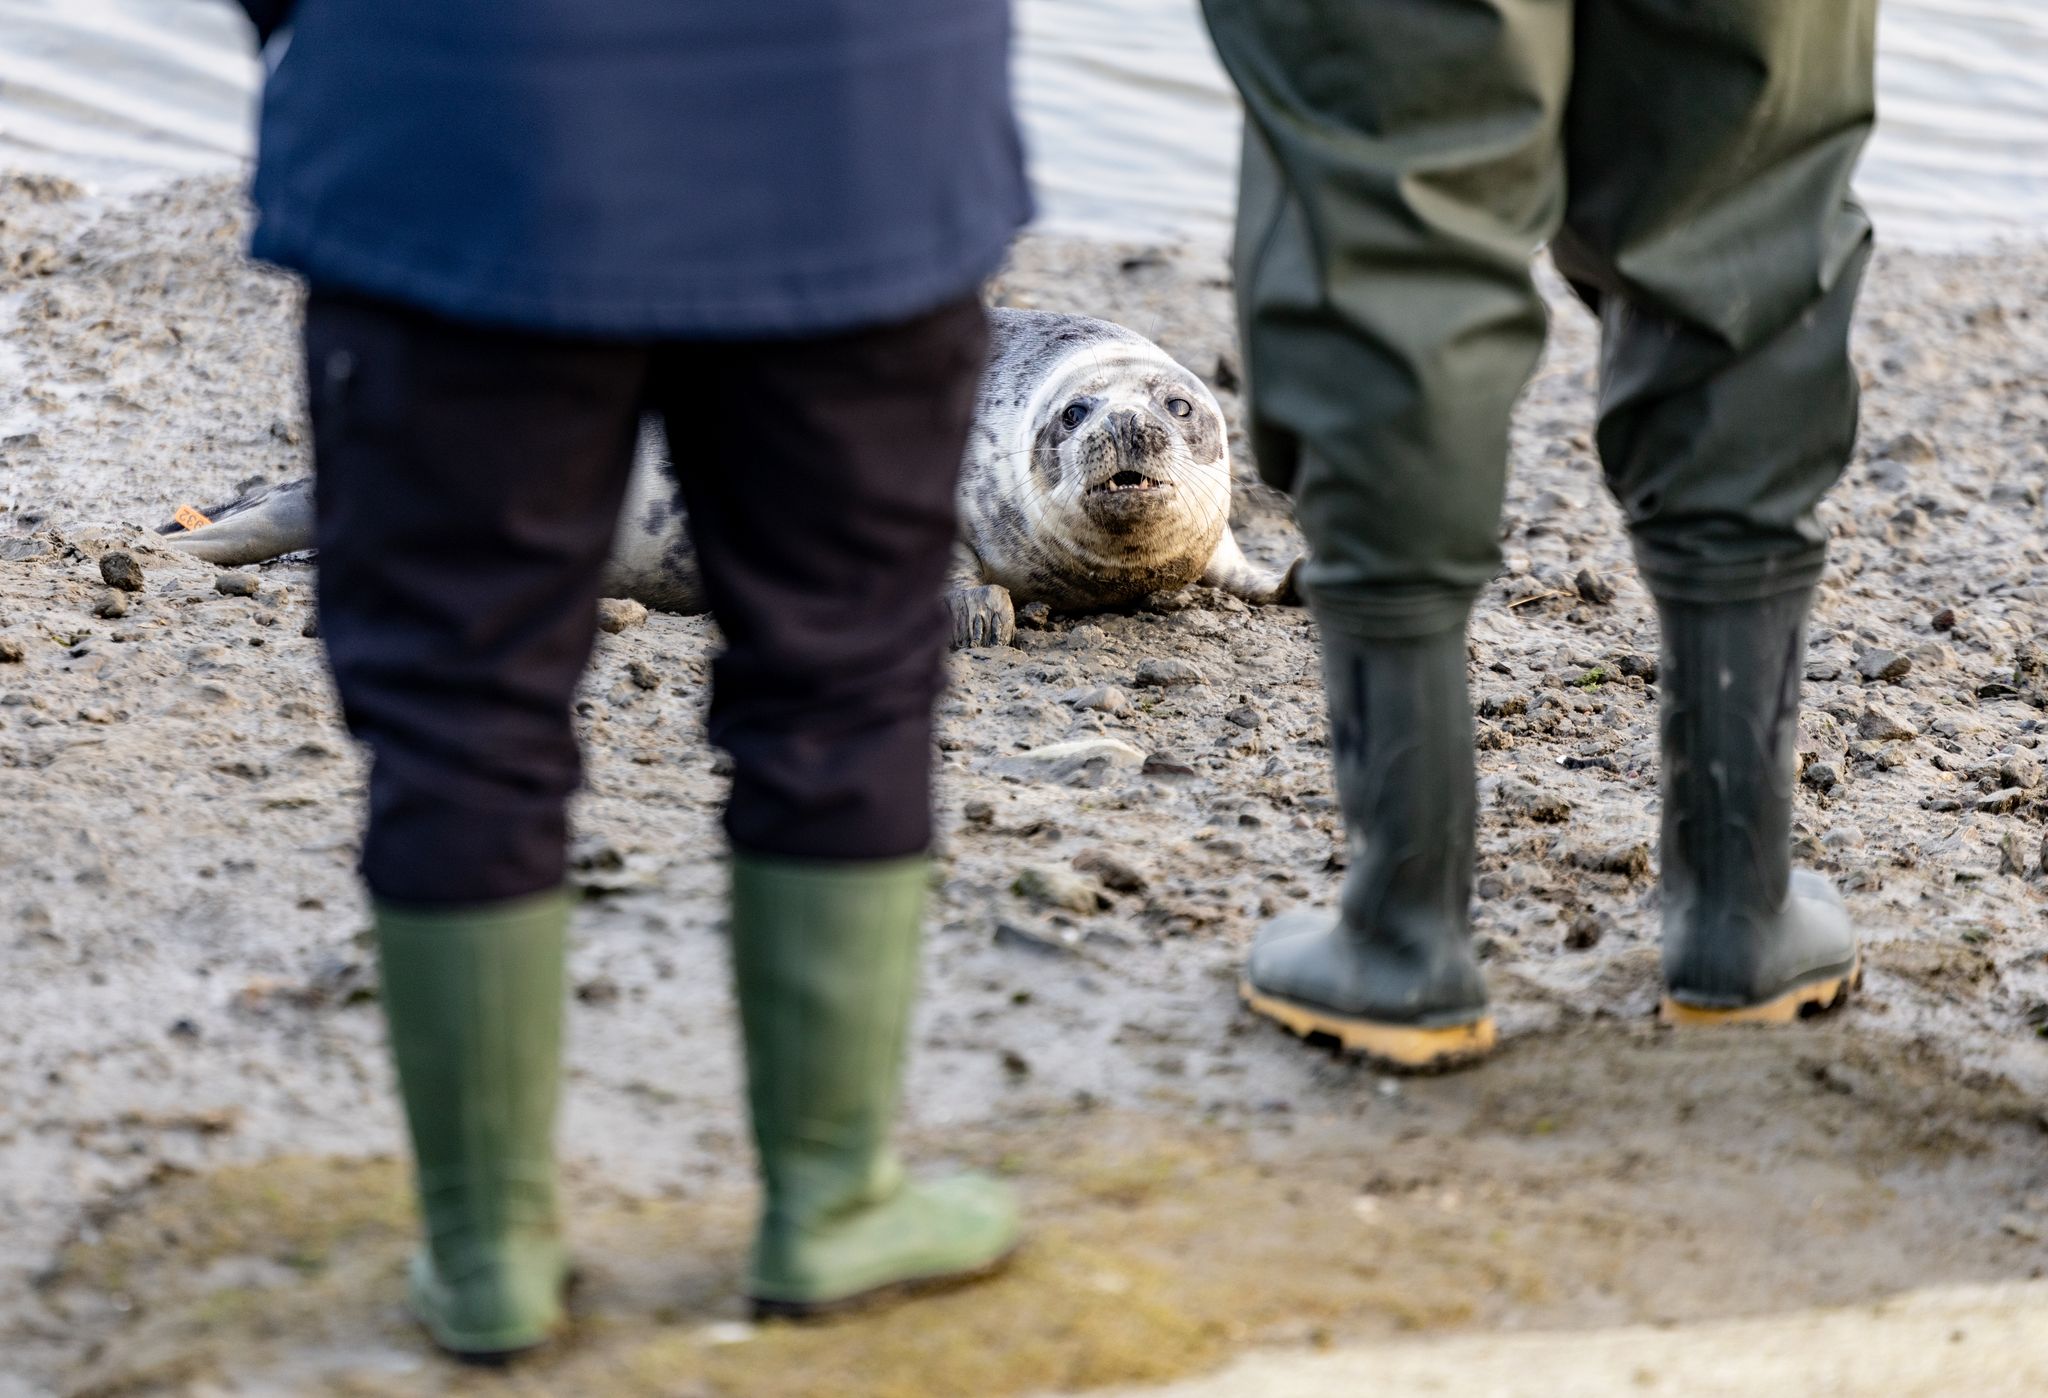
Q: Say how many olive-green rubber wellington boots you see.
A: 2